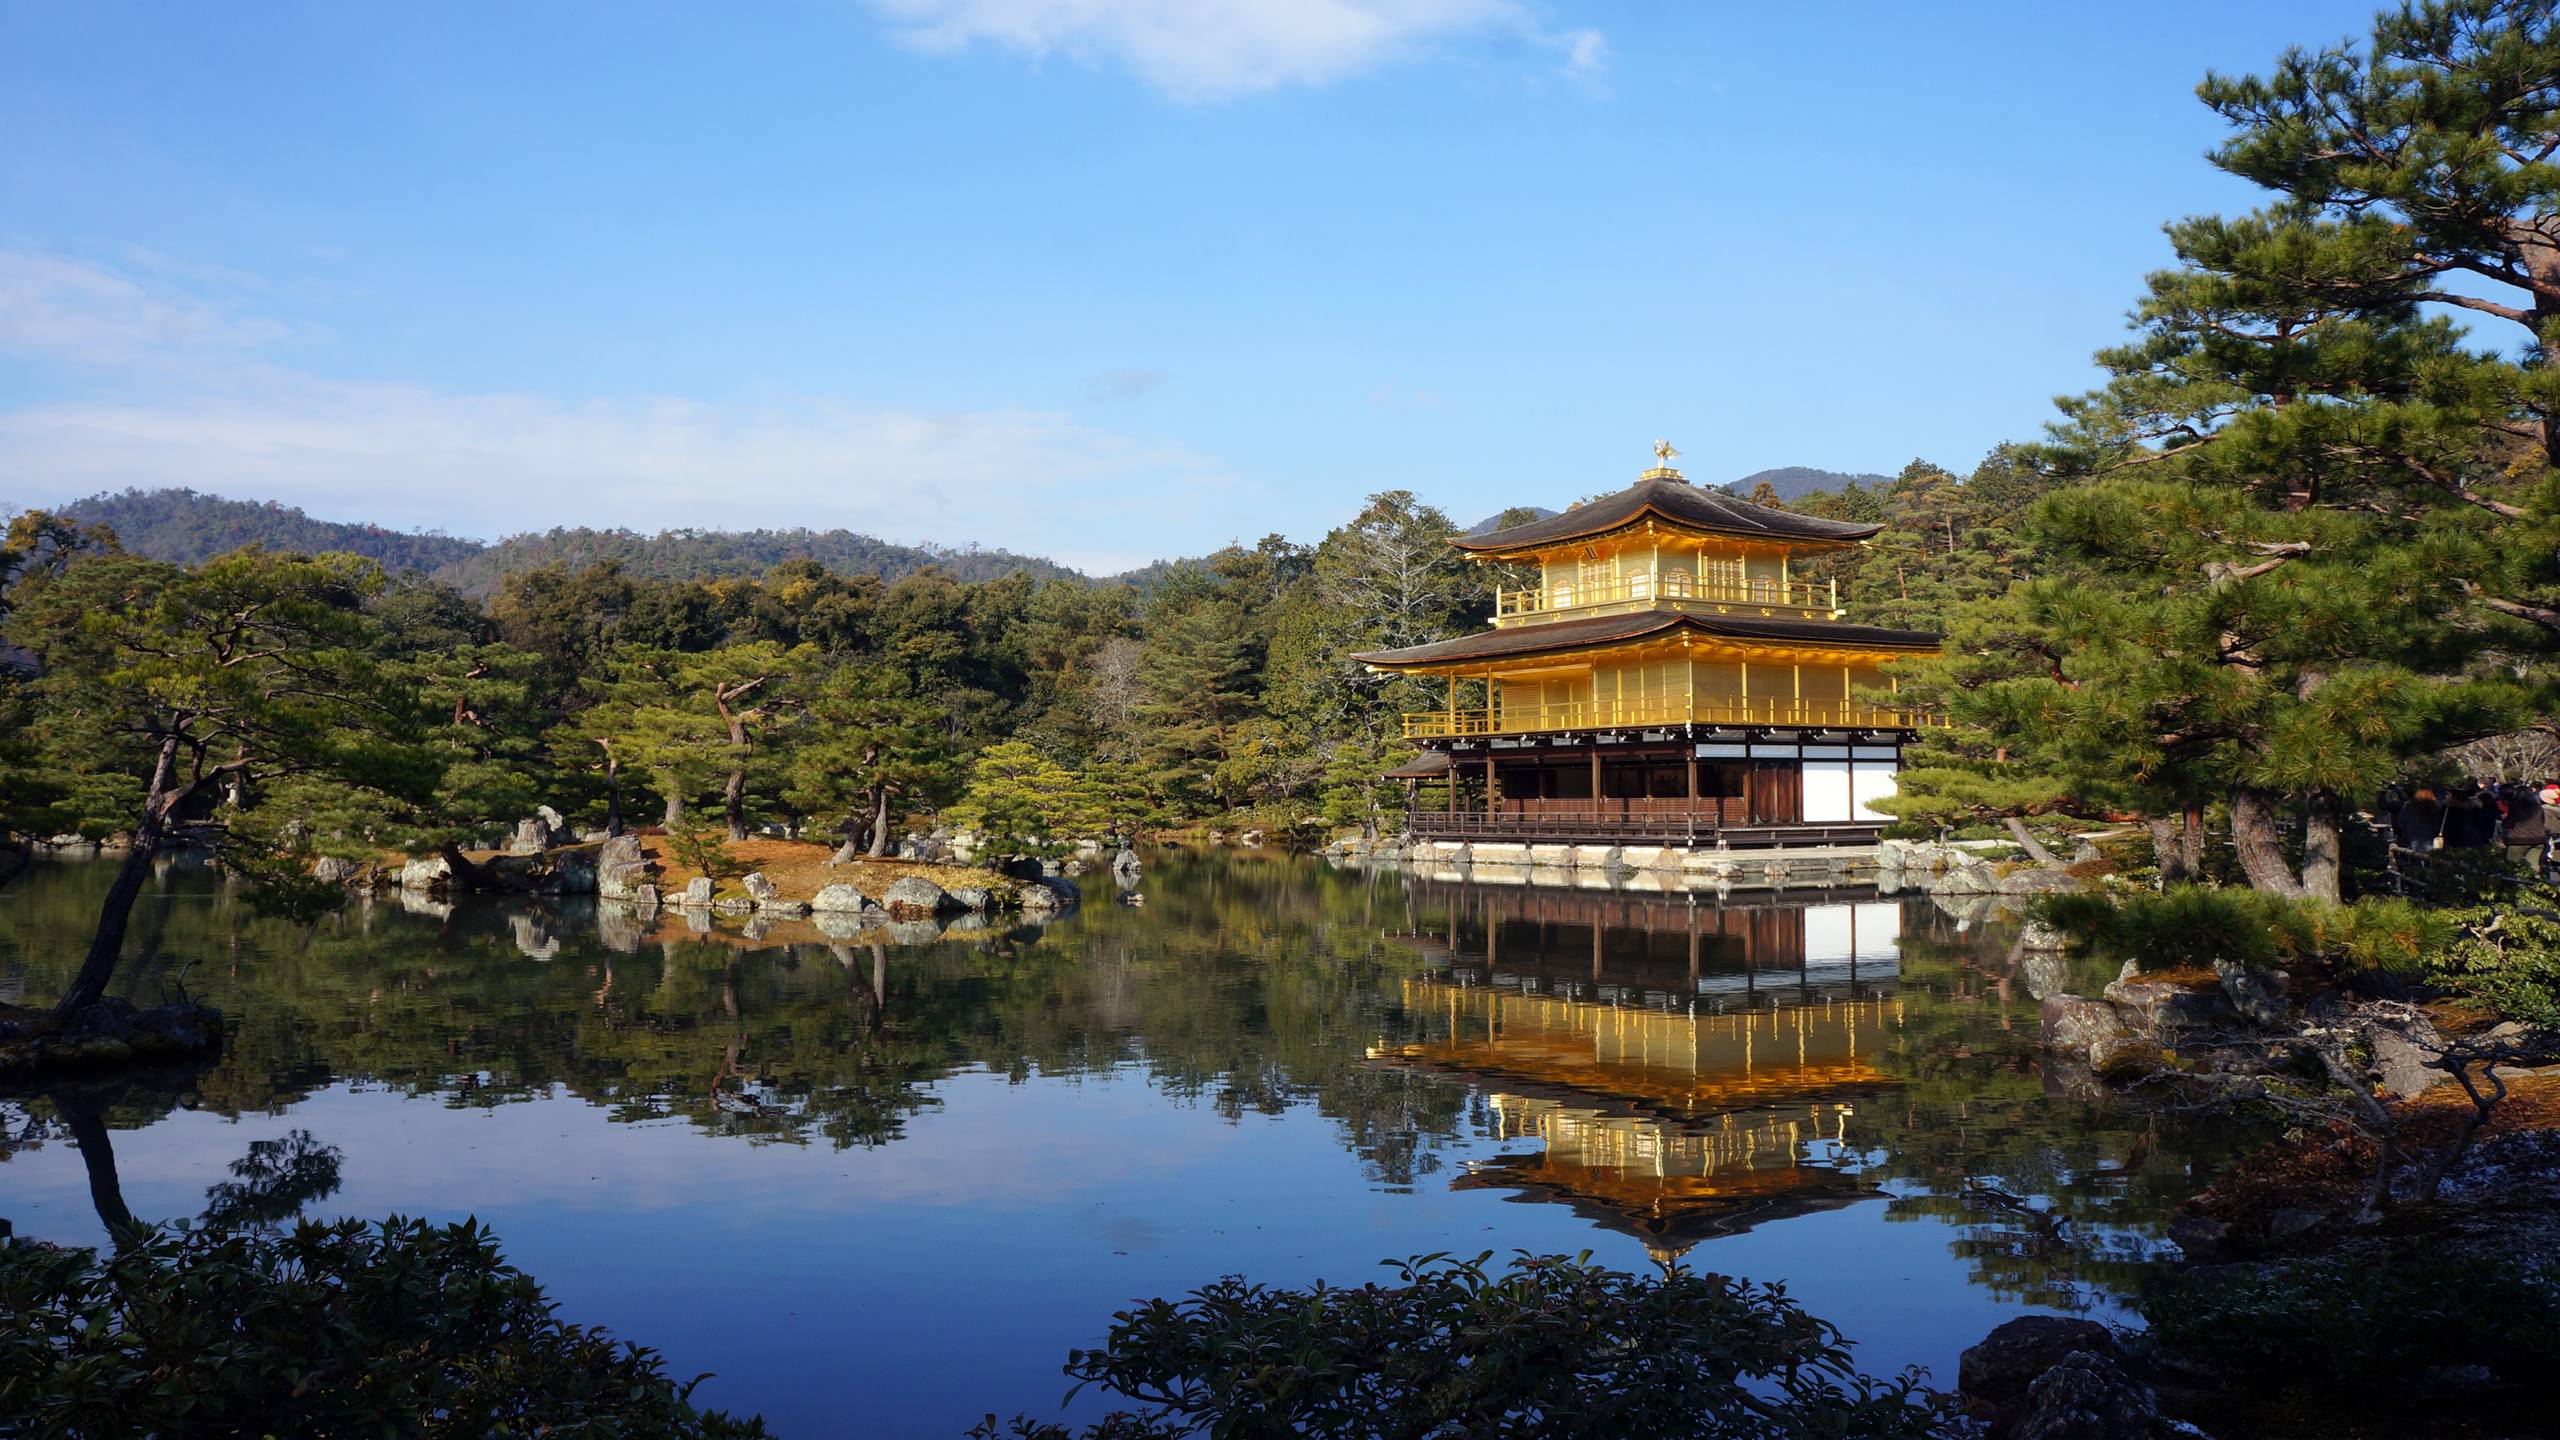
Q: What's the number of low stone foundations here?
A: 1